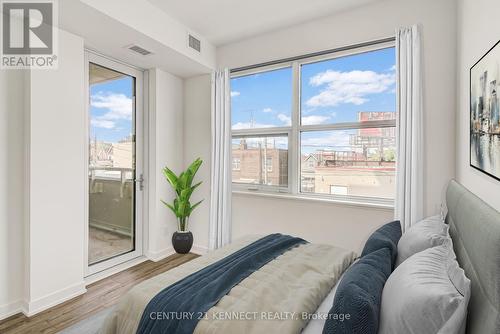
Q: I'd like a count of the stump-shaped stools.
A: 0